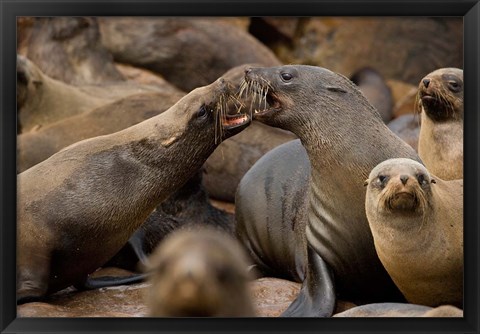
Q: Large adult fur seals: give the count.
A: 2